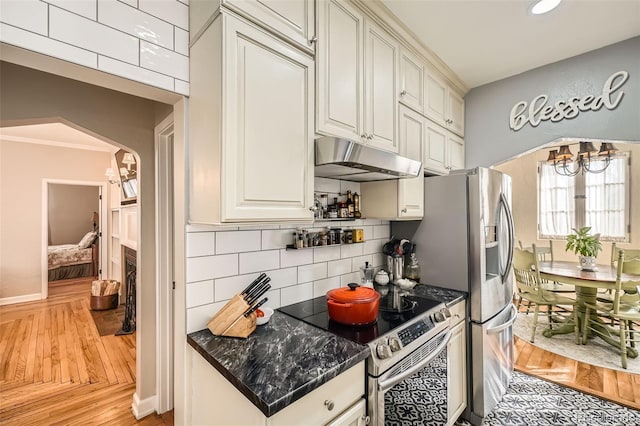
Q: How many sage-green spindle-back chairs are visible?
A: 4